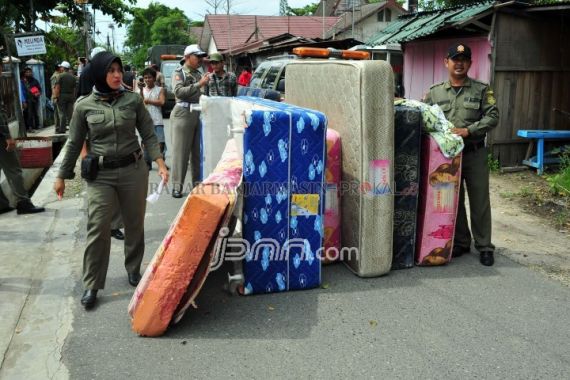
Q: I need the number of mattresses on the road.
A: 6